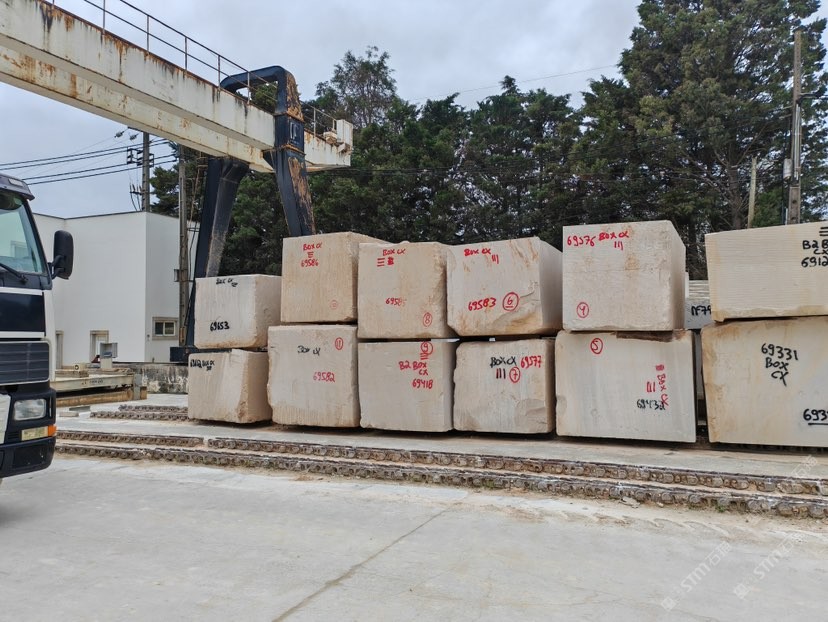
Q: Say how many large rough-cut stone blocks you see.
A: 12